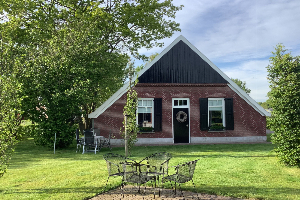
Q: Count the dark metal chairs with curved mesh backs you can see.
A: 4